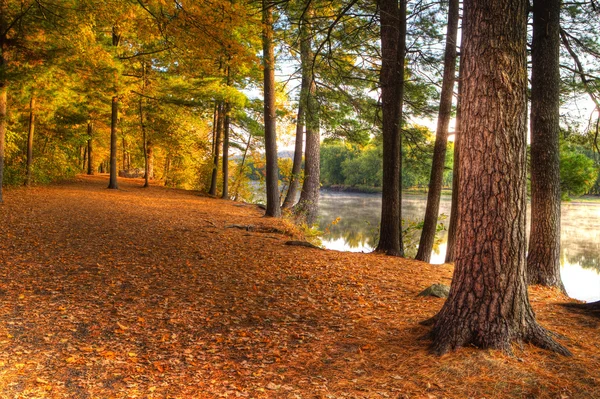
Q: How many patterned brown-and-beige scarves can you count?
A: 0